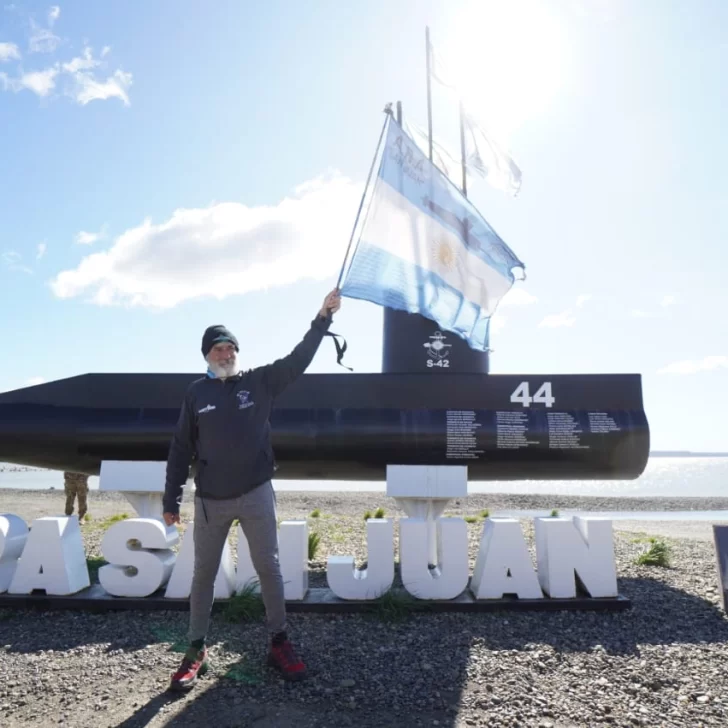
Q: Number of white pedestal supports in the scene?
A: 2